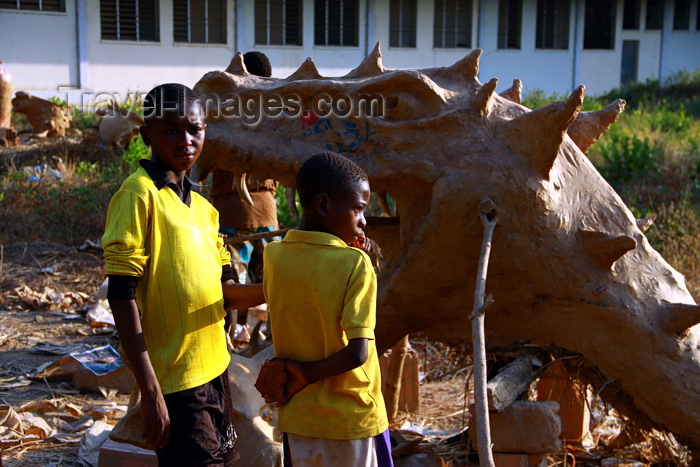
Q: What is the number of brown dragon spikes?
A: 11